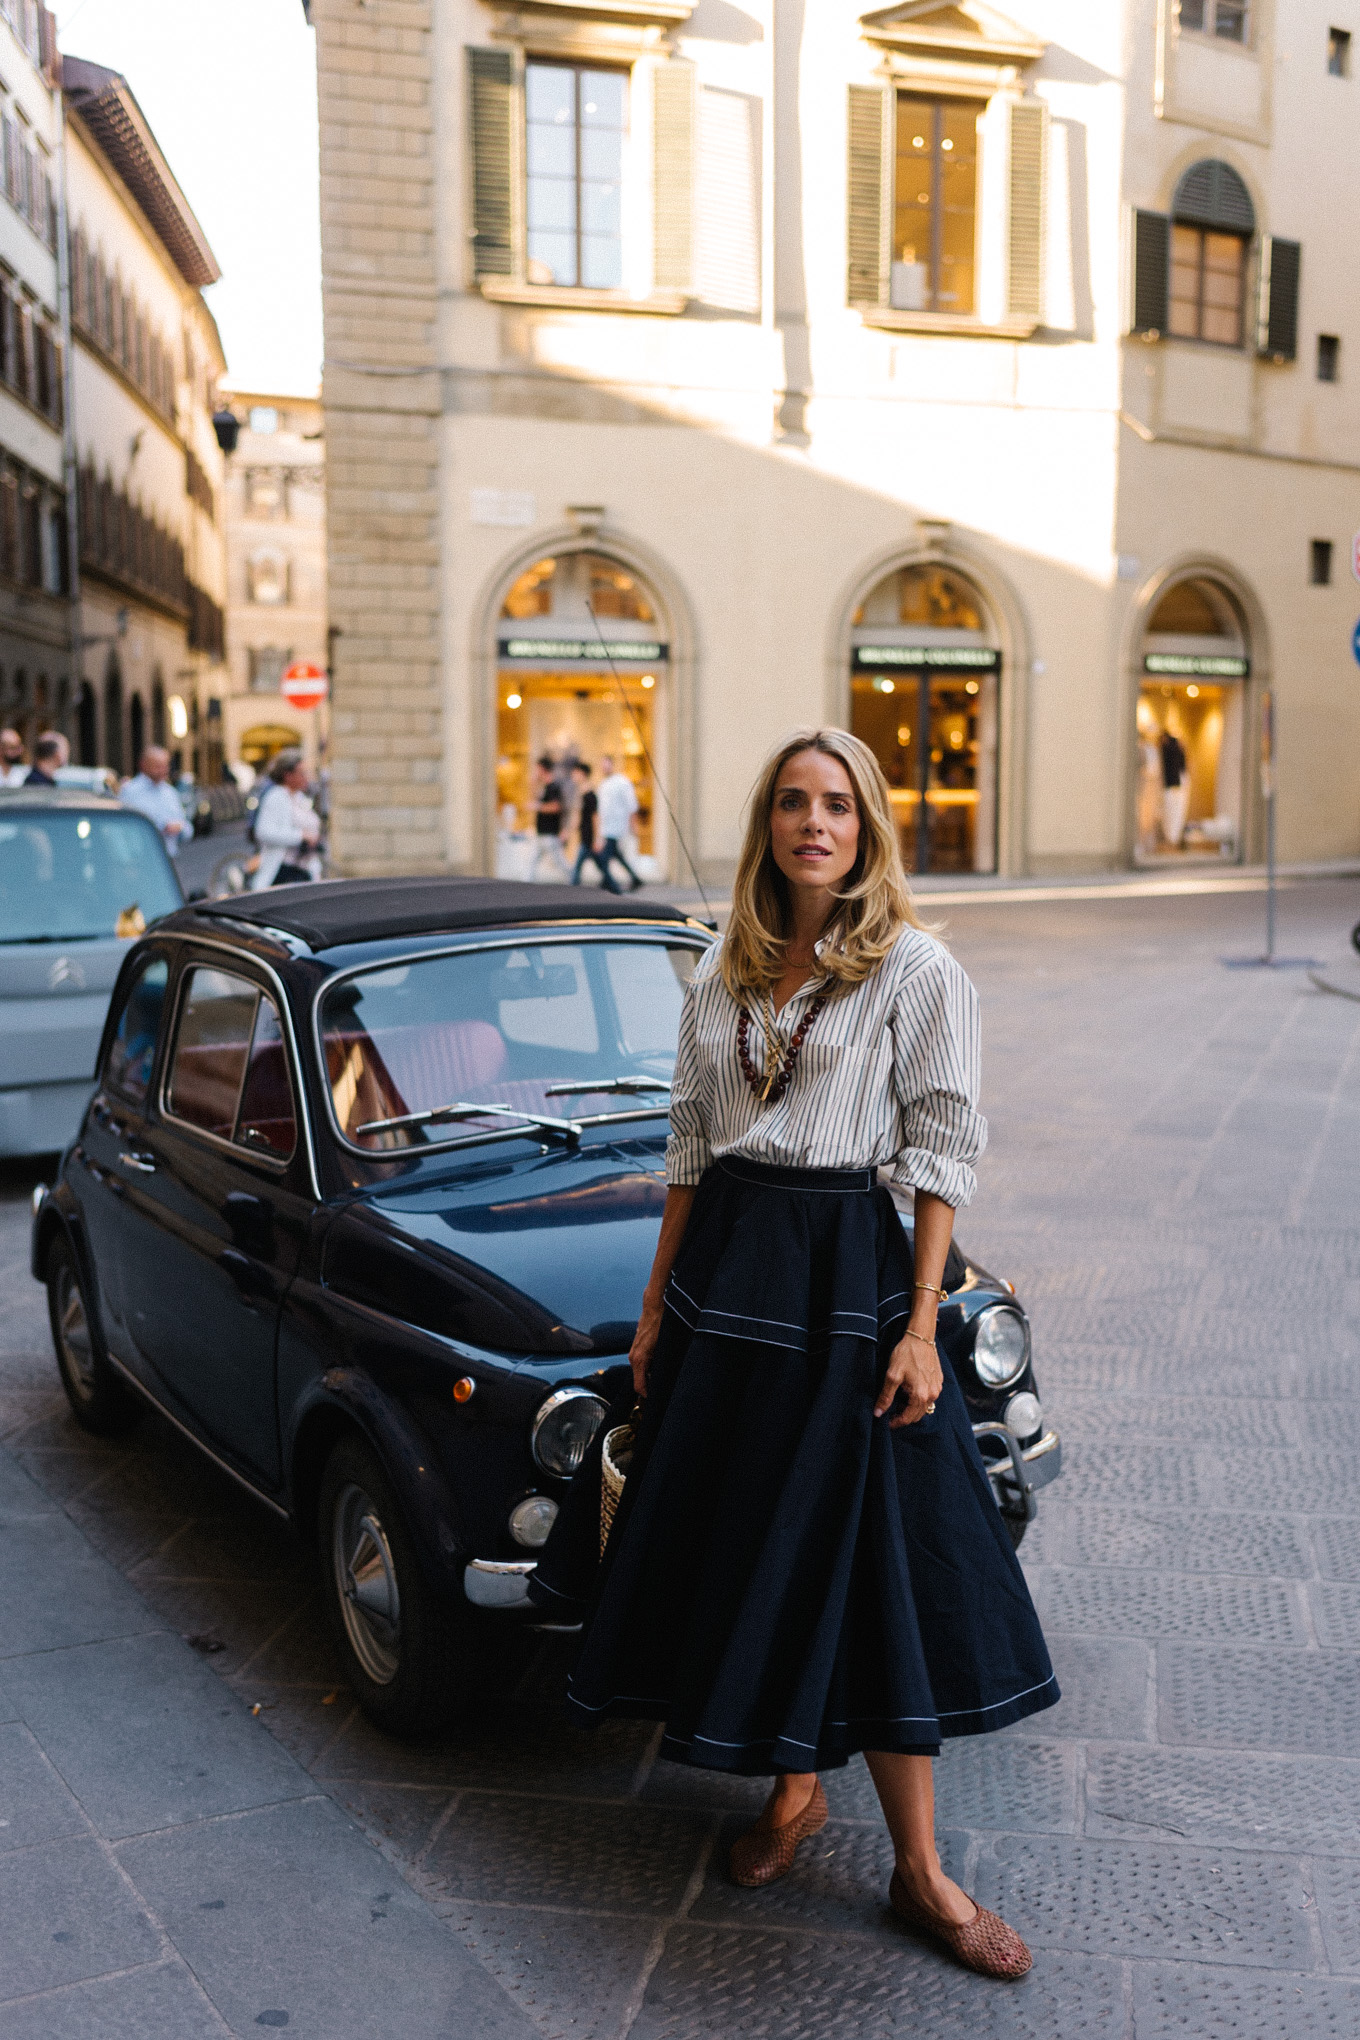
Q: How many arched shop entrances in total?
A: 3